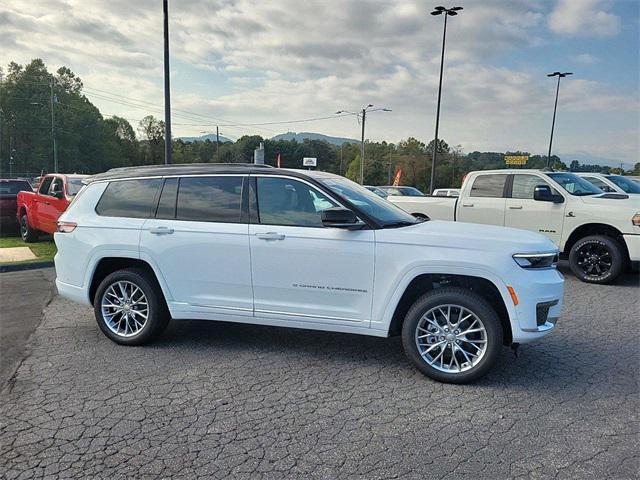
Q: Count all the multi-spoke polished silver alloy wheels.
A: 2